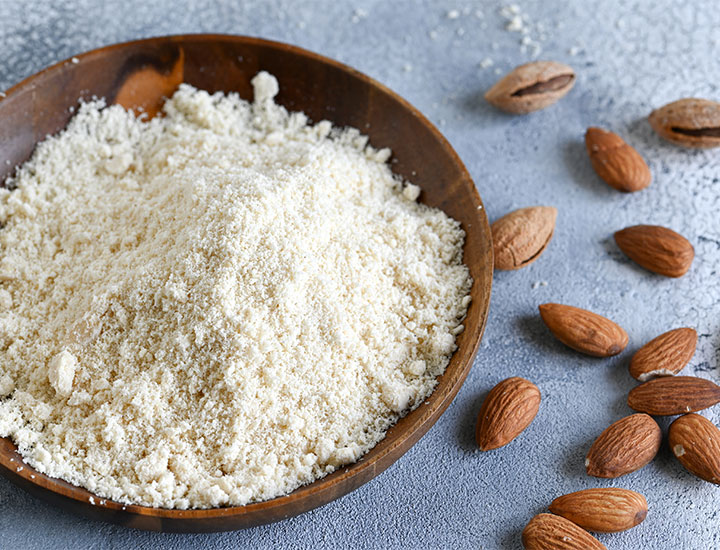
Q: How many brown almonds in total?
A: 10